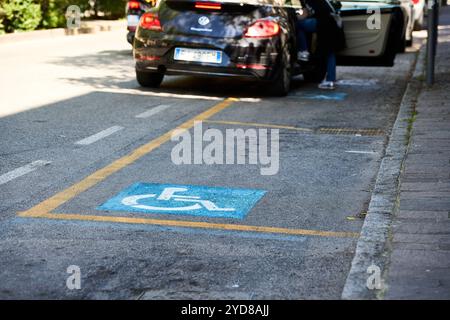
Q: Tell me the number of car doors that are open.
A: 1